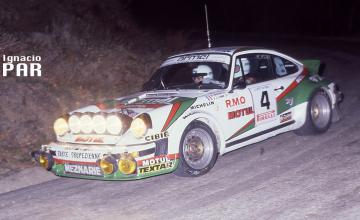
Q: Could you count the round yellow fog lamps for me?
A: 3